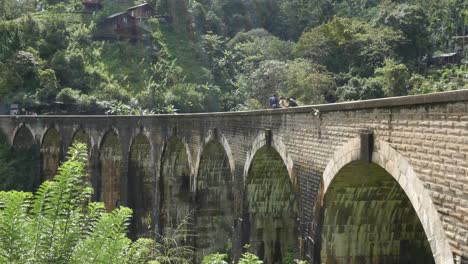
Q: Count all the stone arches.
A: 9